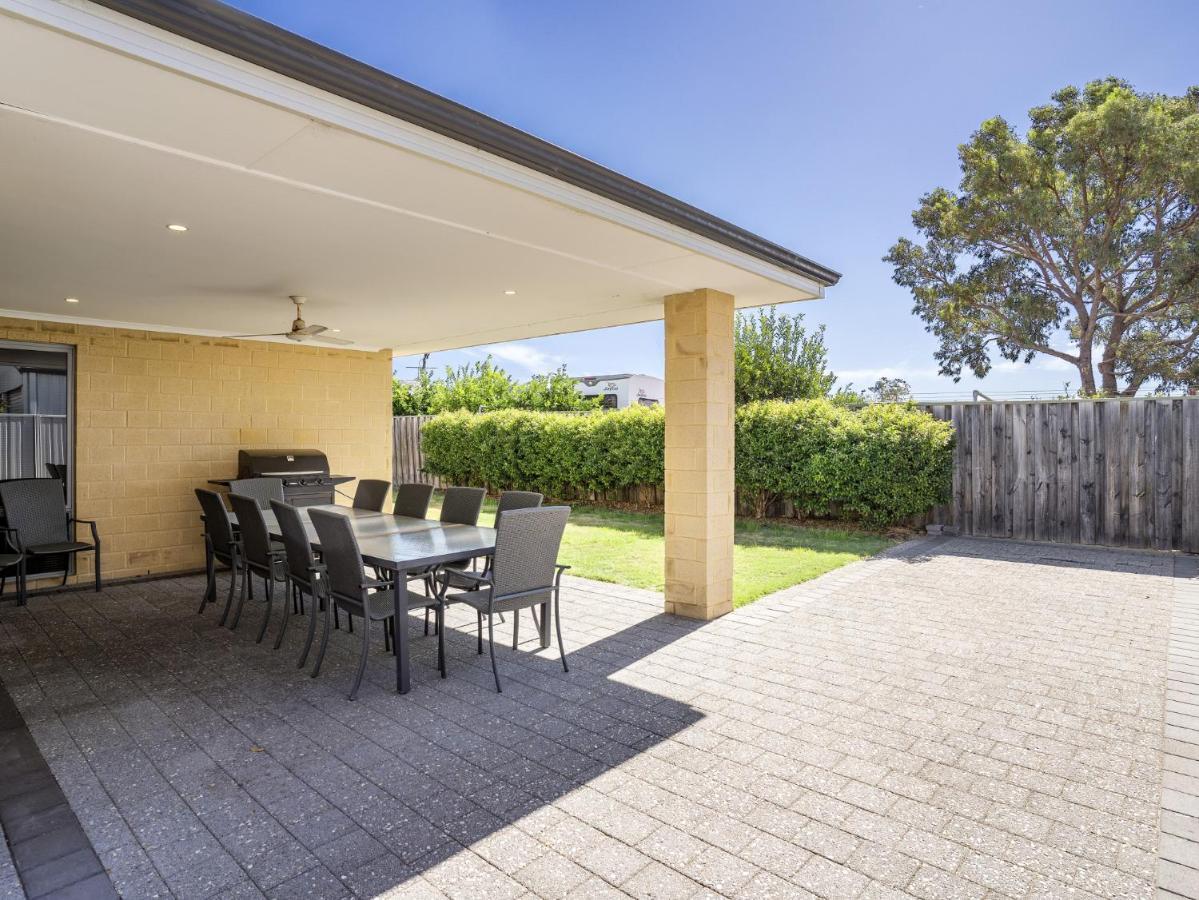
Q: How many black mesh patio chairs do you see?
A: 12